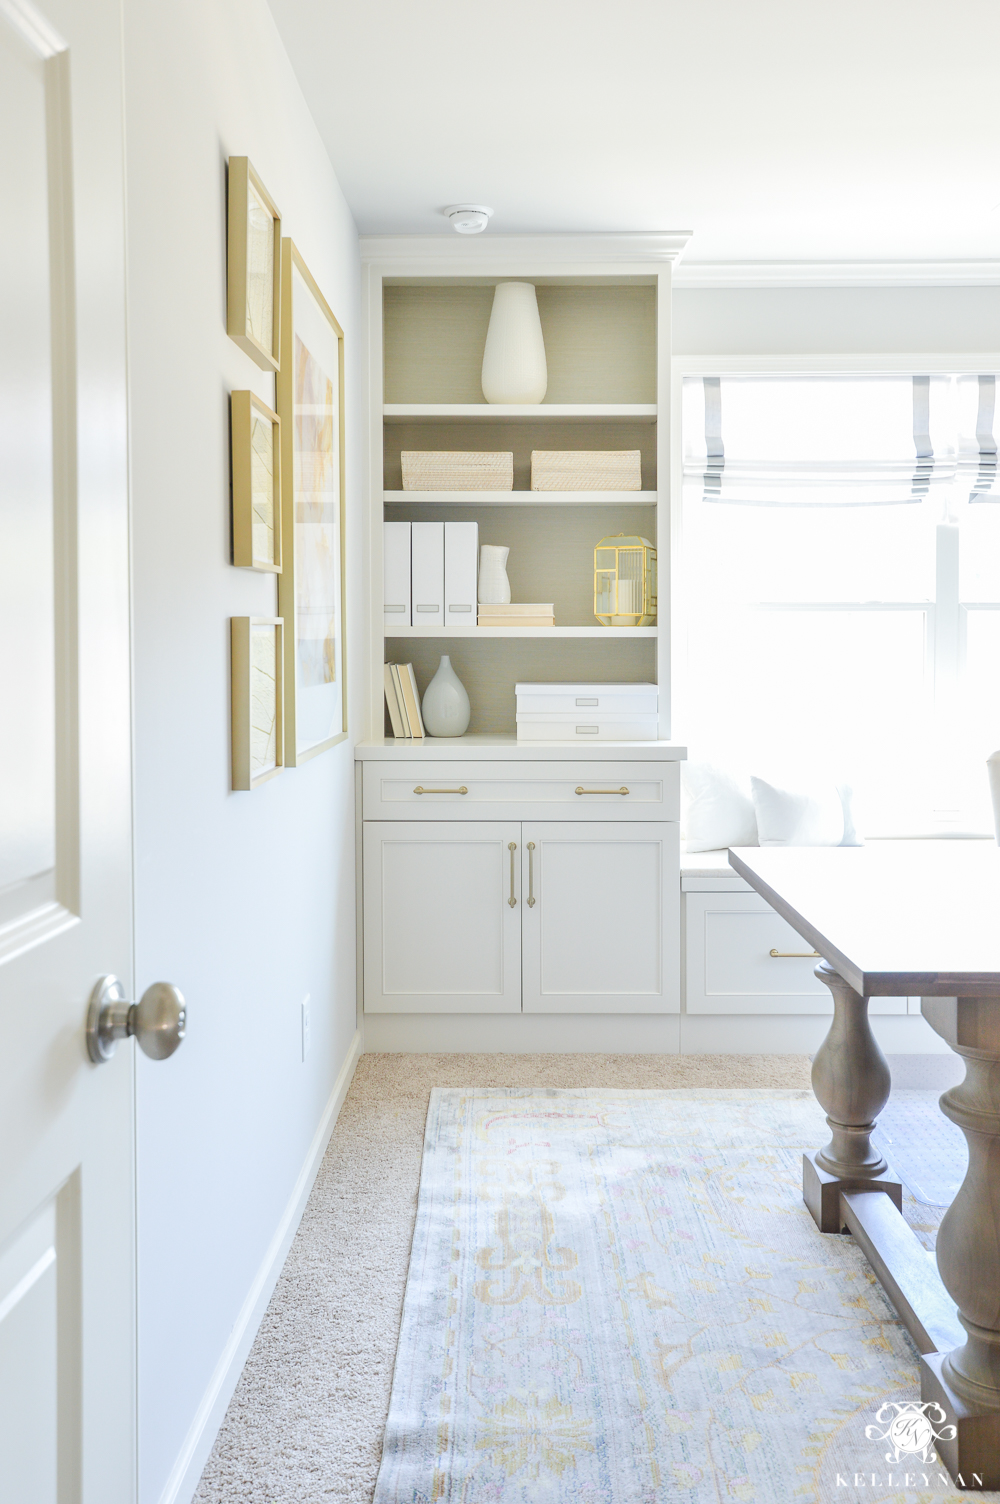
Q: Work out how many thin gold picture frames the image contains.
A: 4